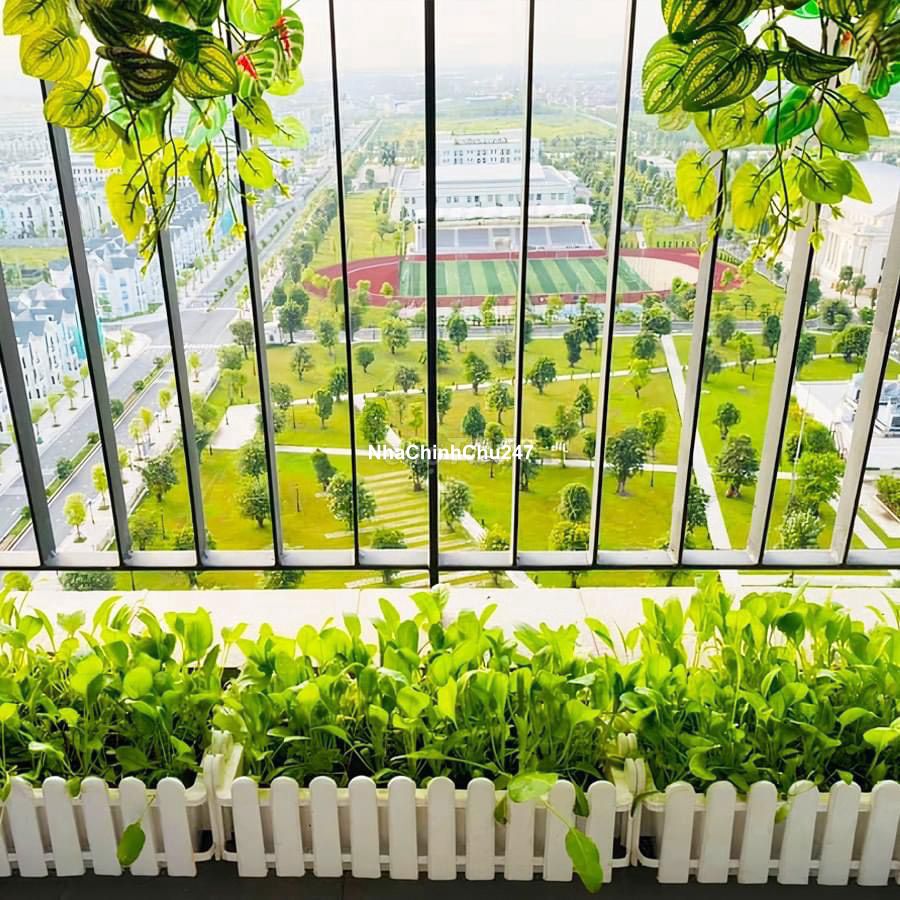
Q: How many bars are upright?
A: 11